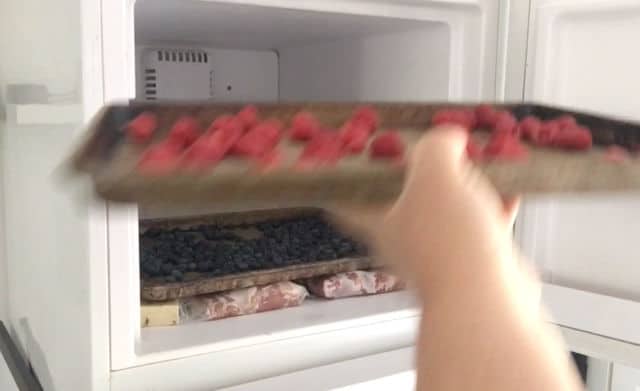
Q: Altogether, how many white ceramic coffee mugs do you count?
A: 0